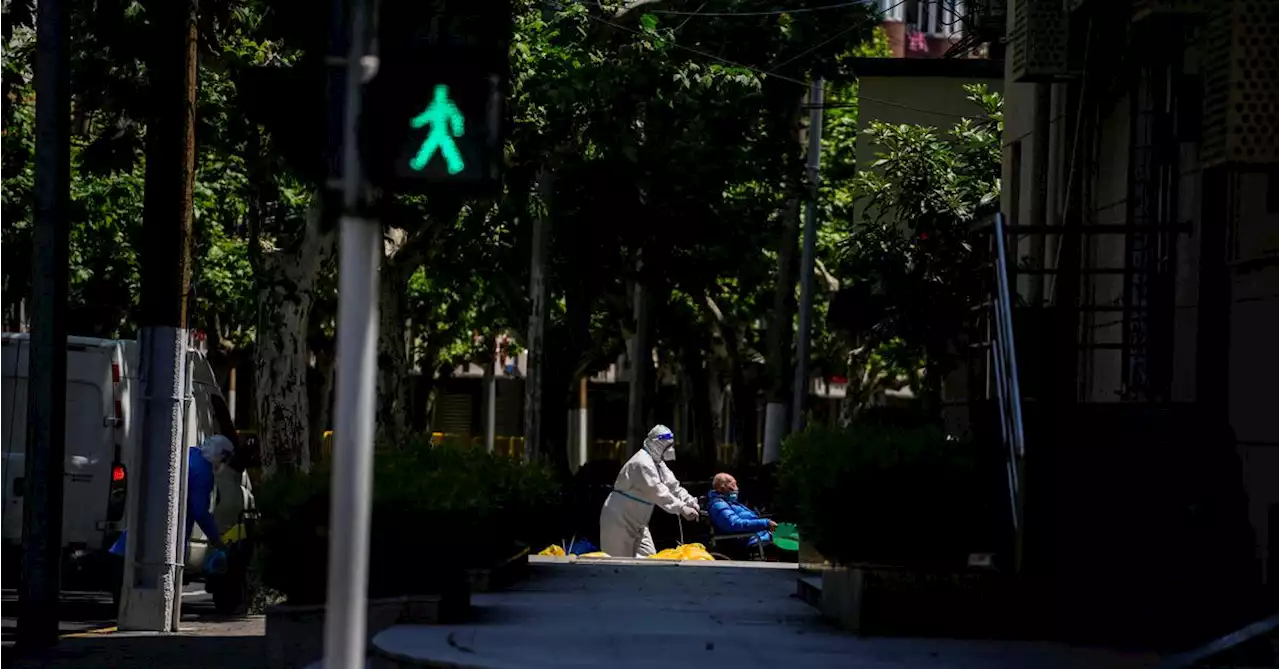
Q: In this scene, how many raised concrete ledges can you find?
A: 2